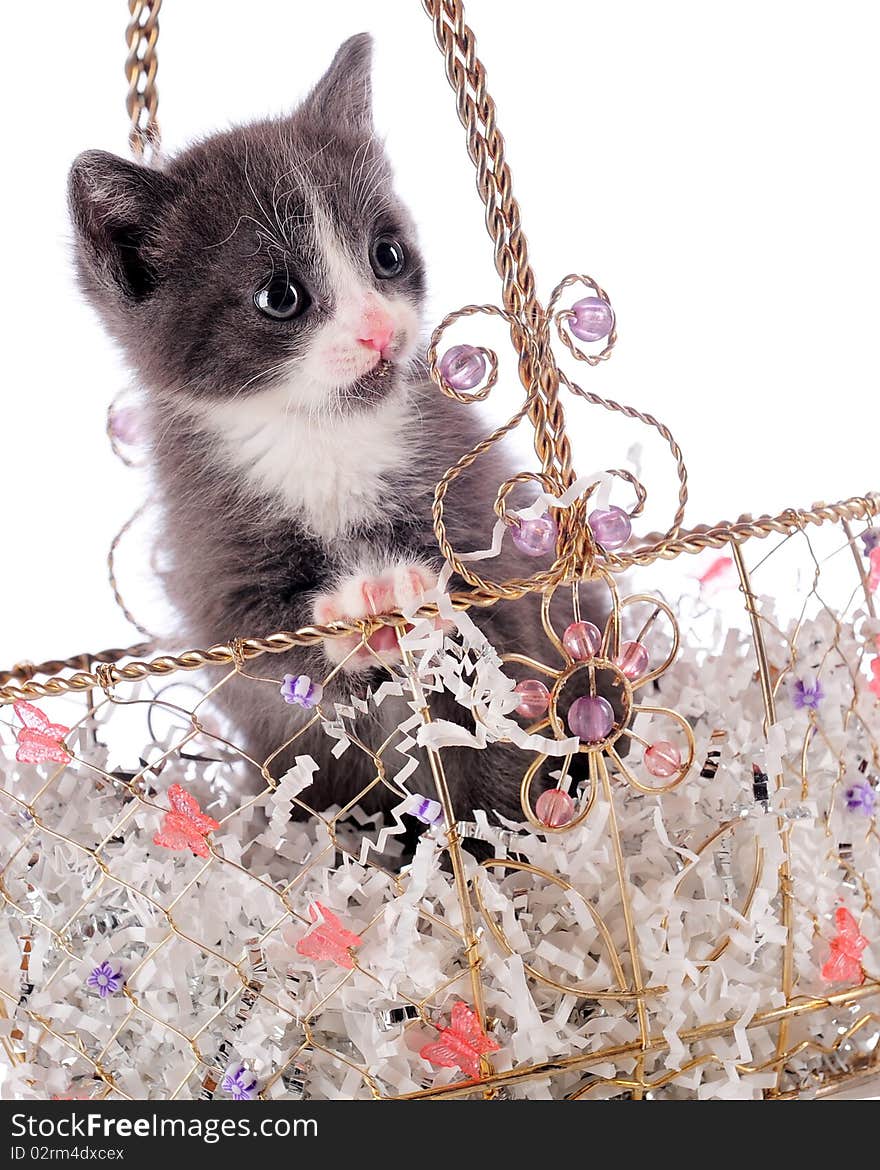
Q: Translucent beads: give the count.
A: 11